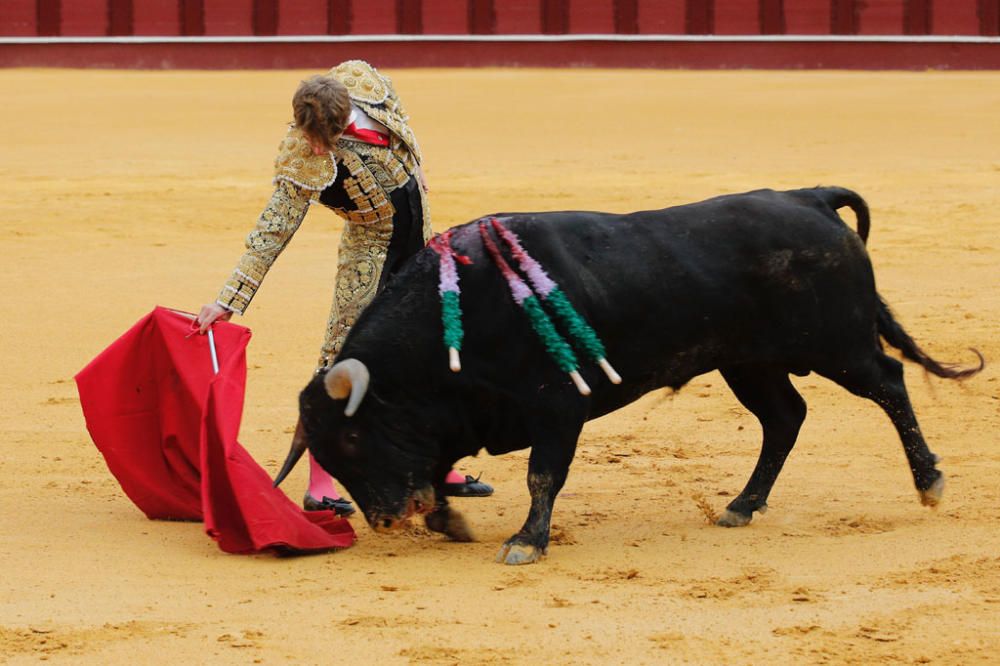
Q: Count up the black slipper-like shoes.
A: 2